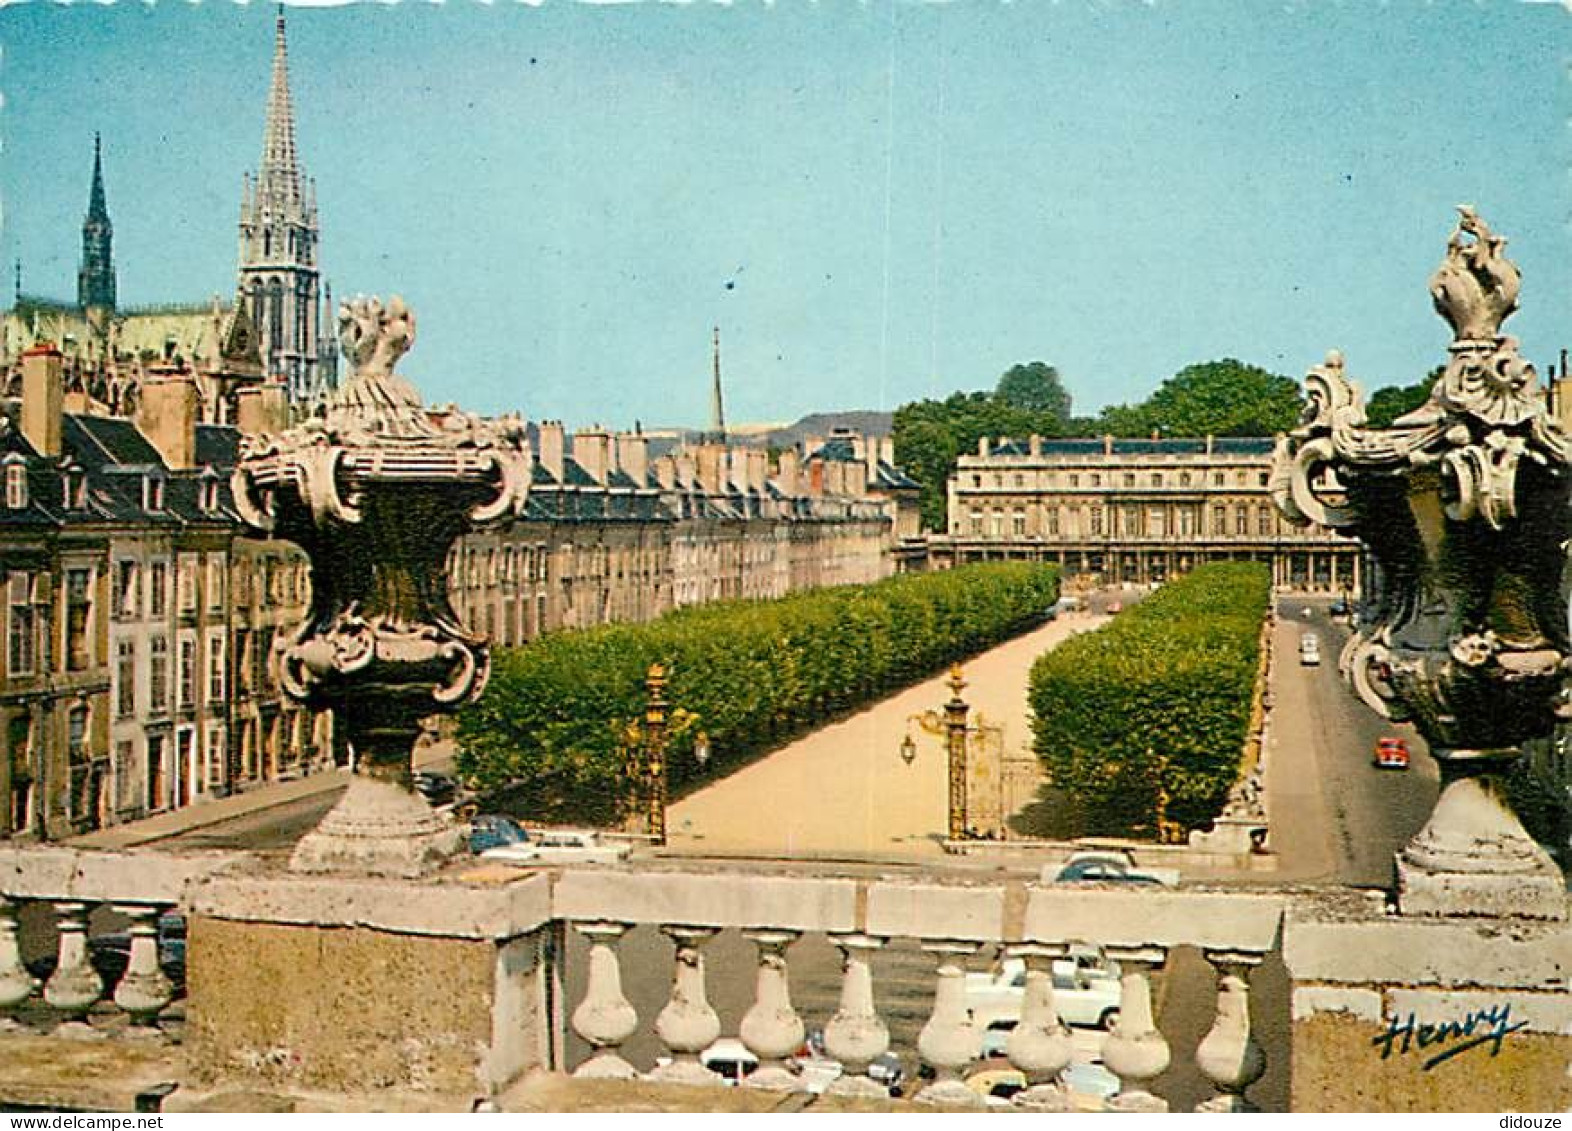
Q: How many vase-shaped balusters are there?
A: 11